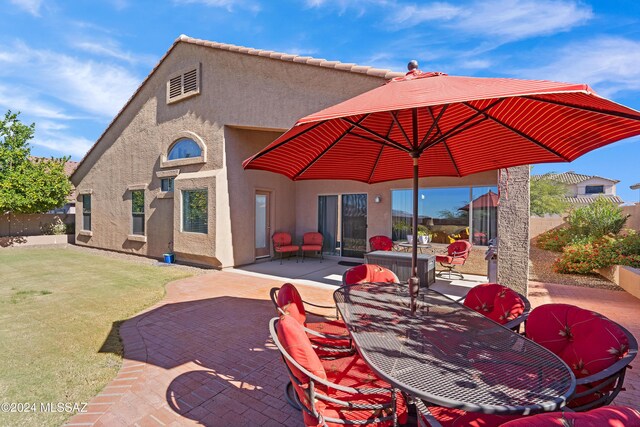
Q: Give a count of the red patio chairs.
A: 10